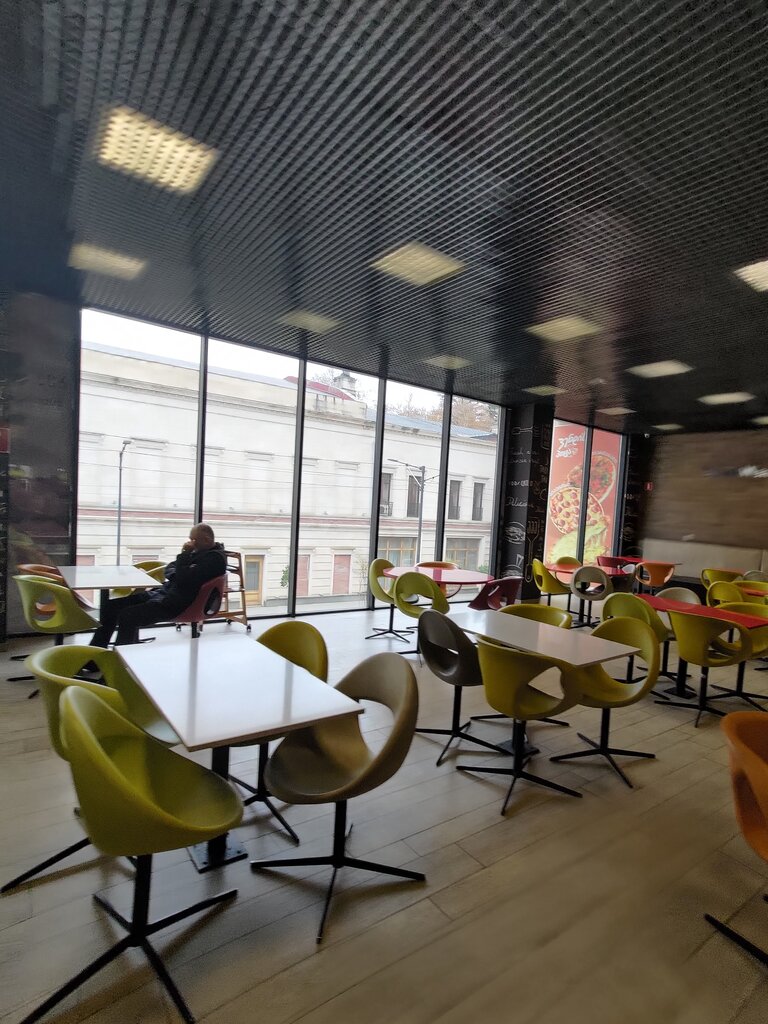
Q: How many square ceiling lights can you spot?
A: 13